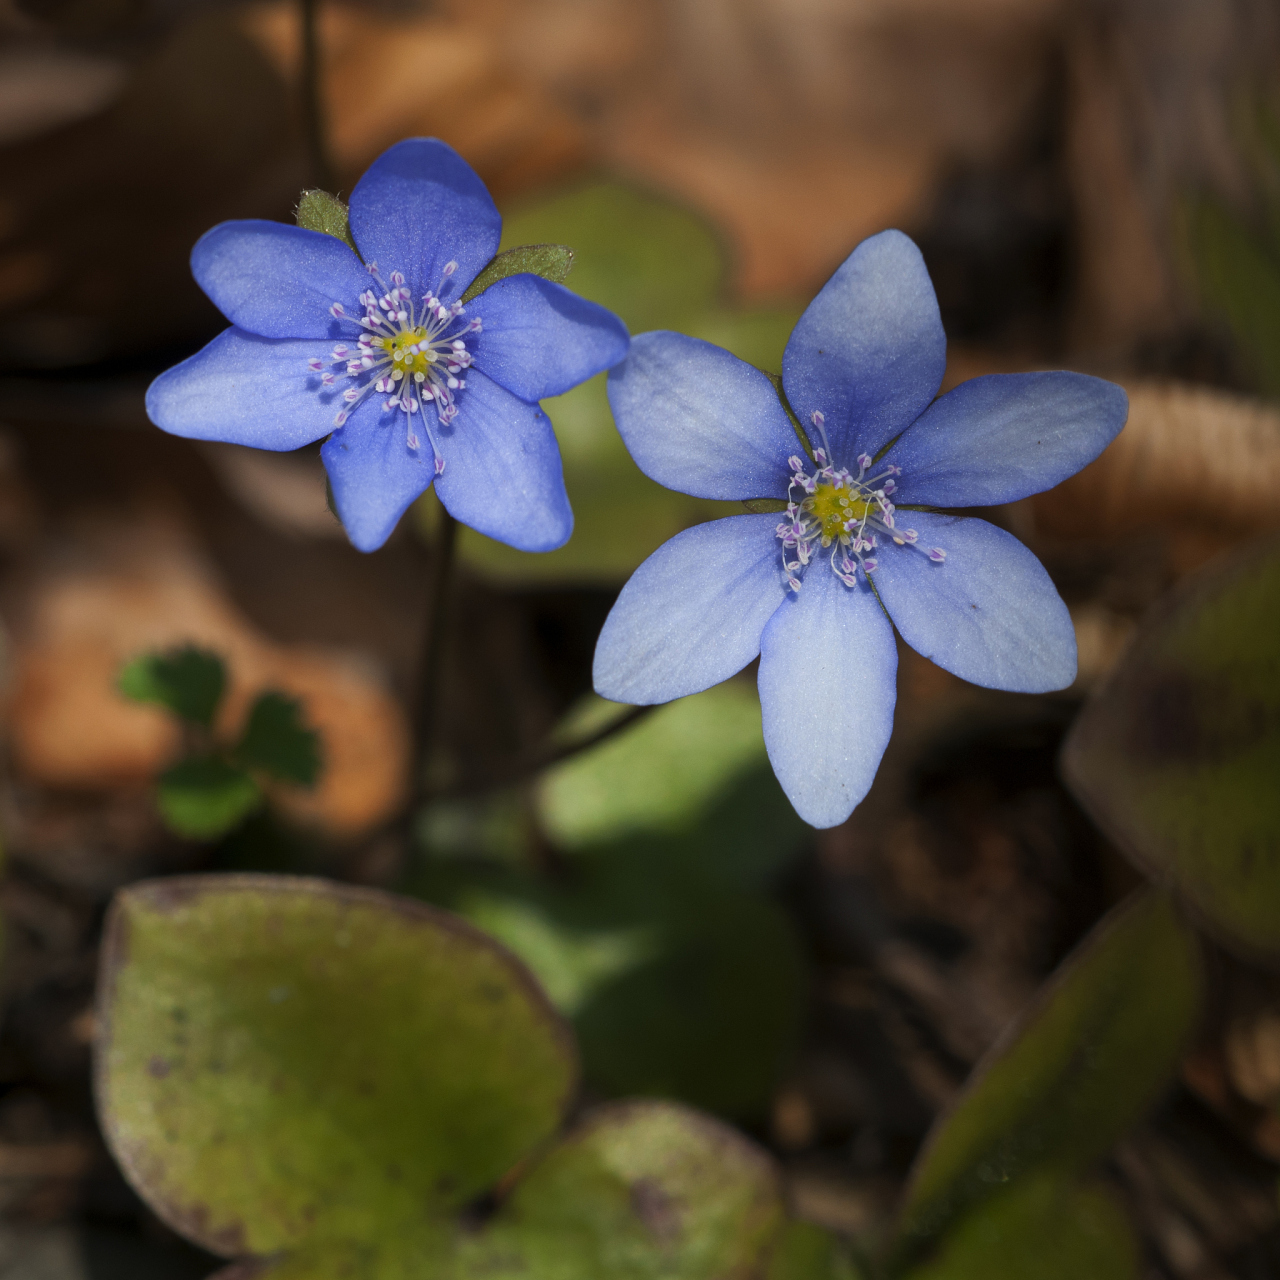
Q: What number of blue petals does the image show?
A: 12